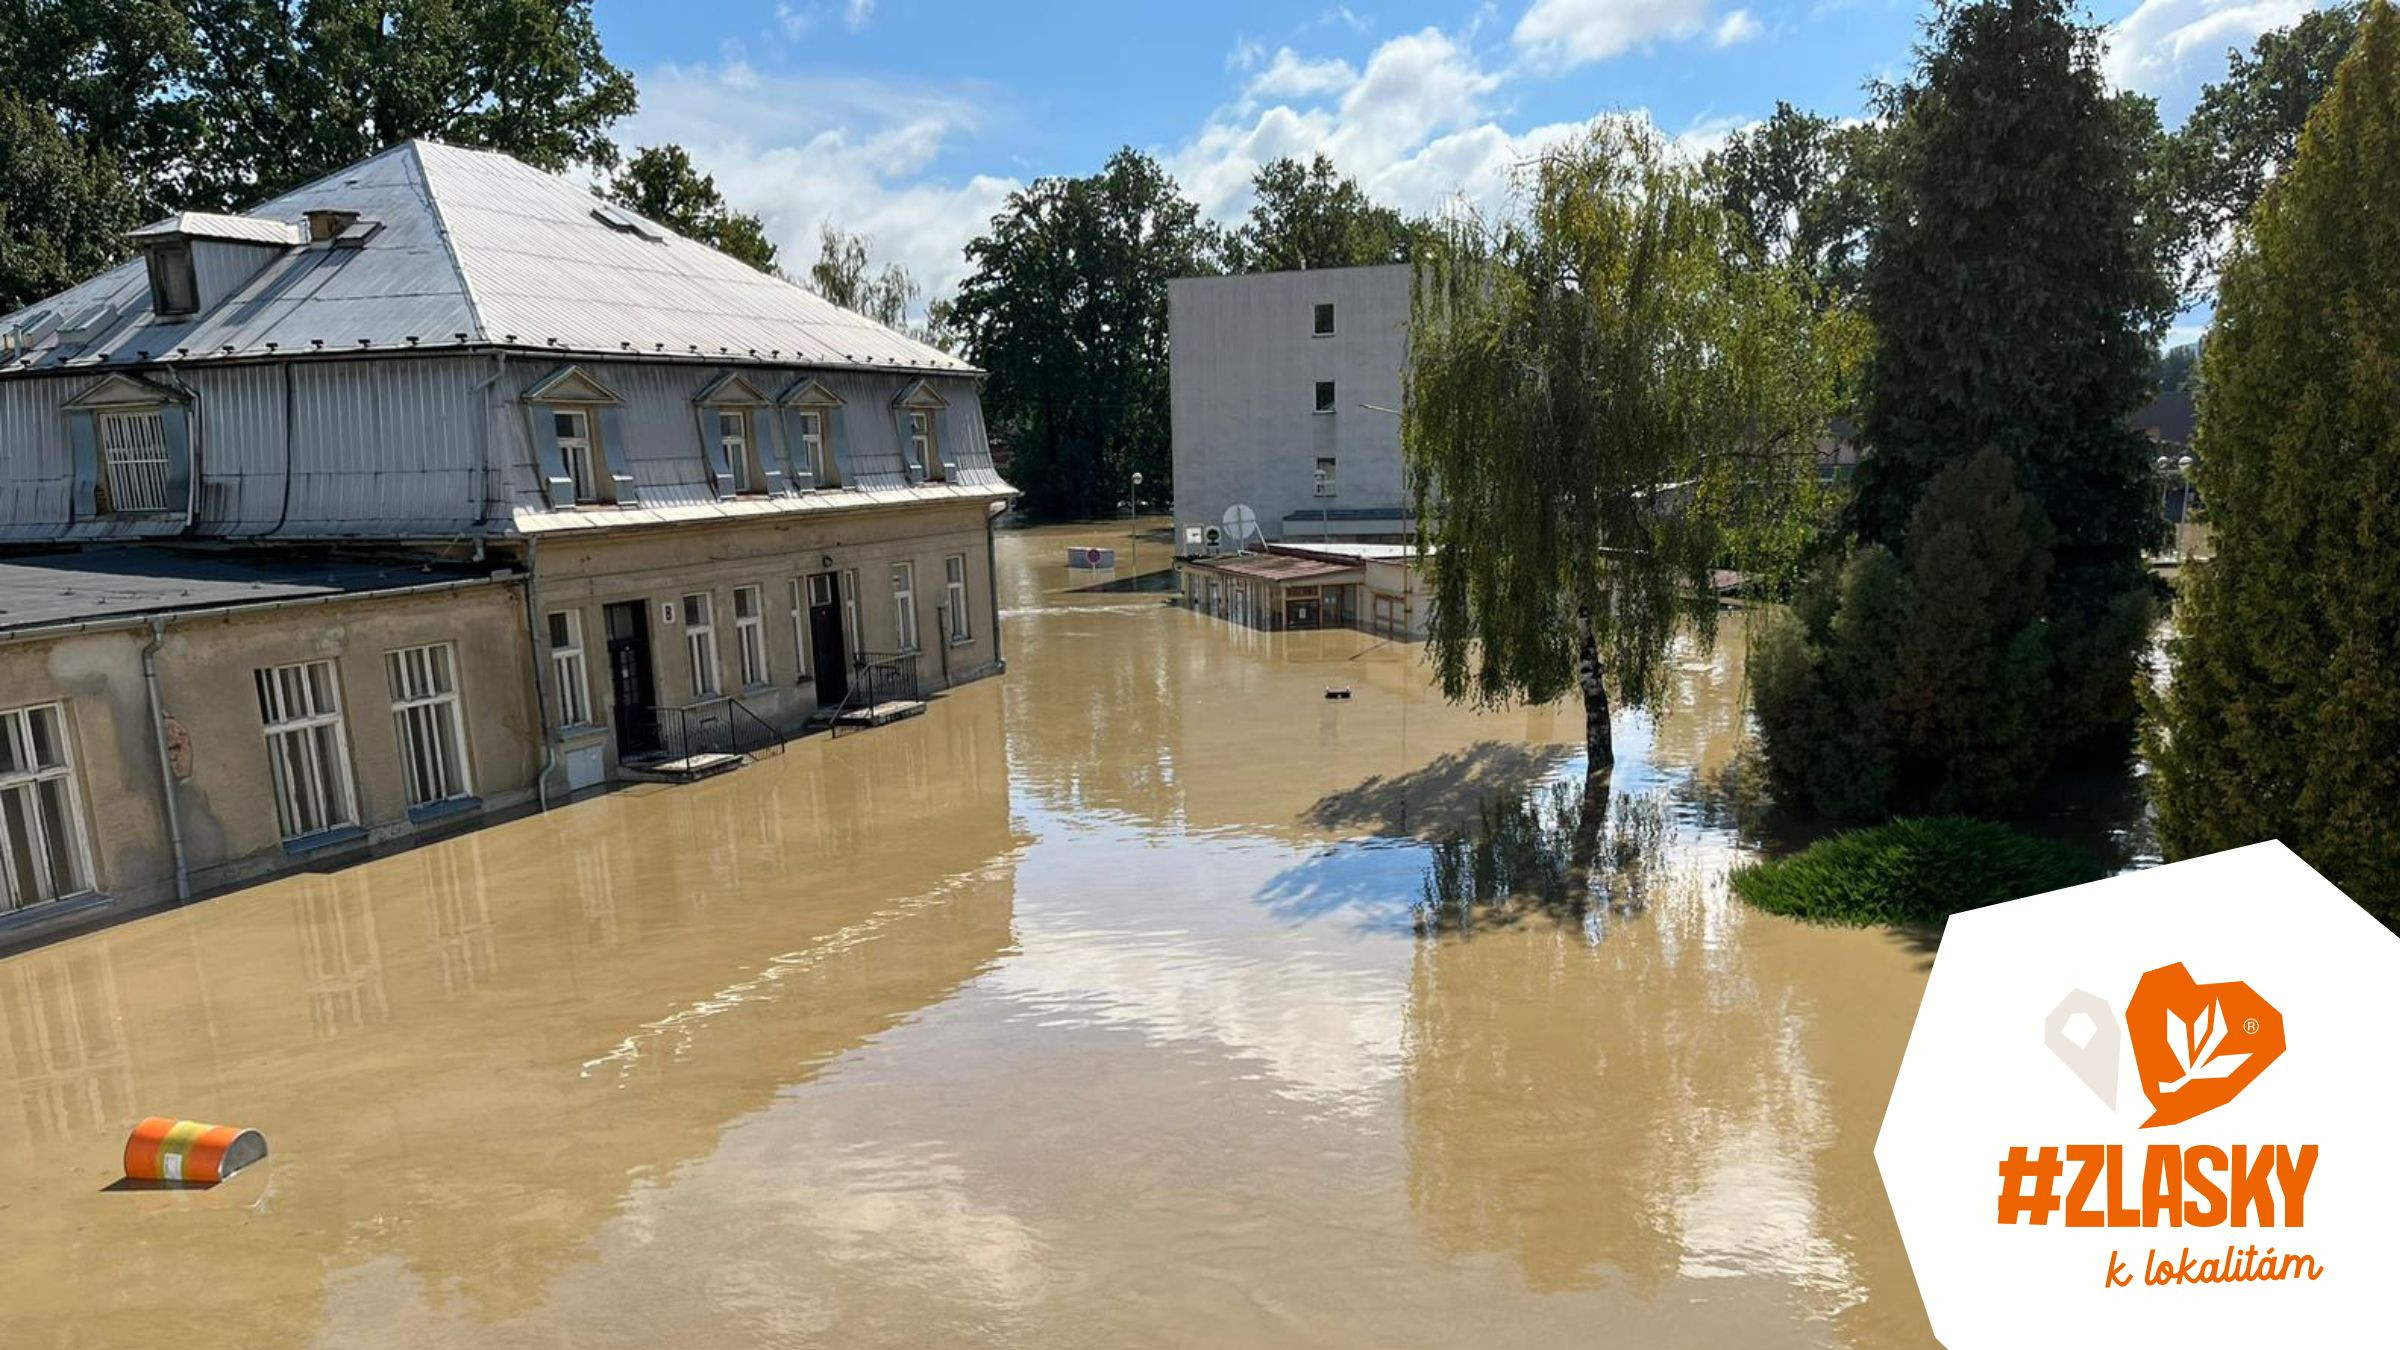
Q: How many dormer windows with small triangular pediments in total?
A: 5